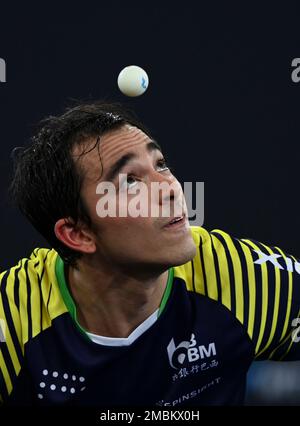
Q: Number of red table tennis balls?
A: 0